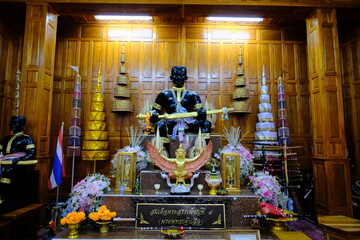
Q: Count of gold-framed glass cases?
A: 2